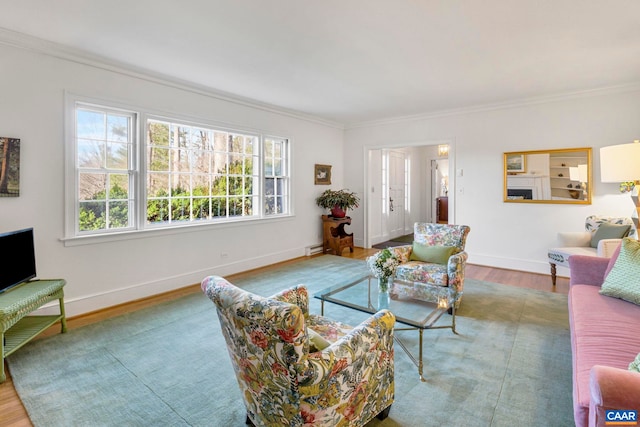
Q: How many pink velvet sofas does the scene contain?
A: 1